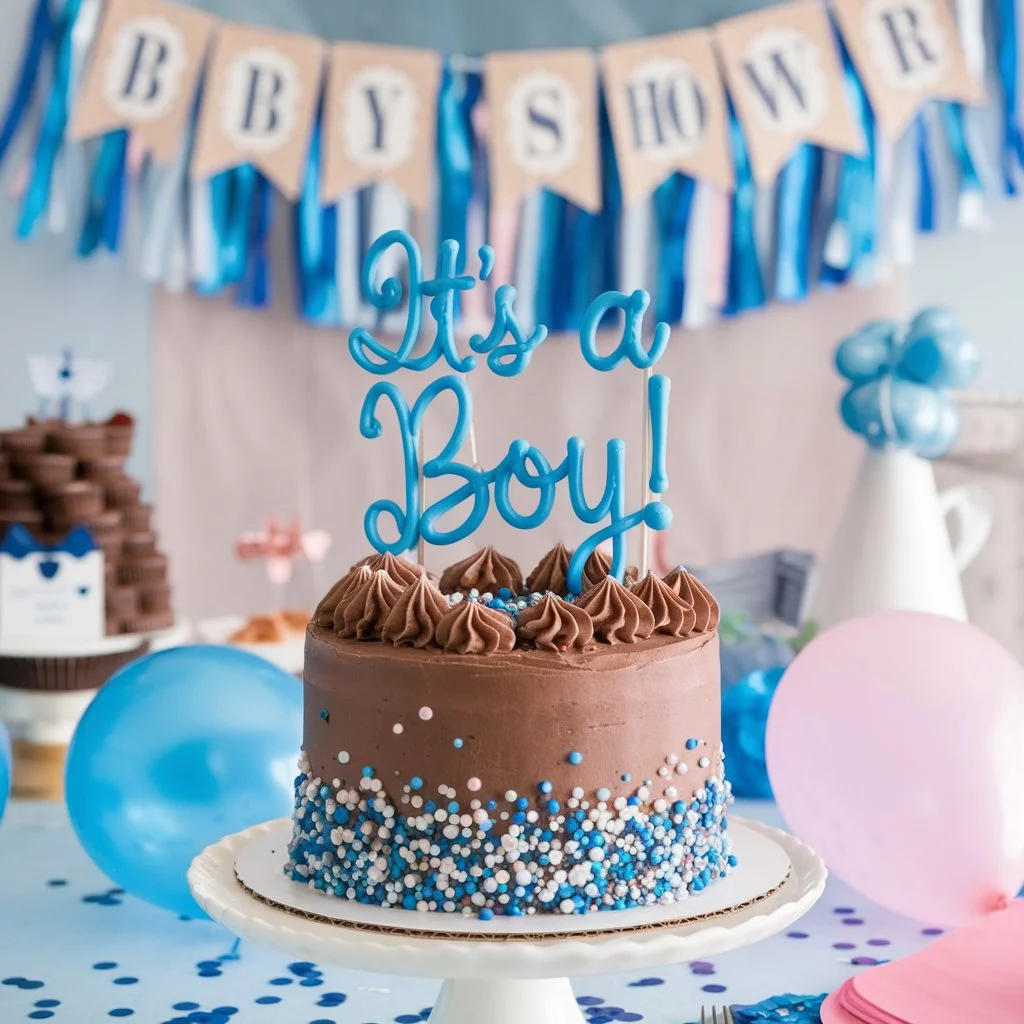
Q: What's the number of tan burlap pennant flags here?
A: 7